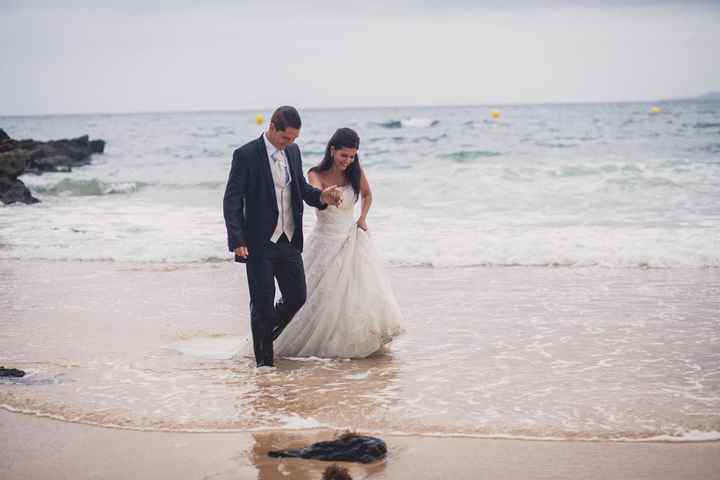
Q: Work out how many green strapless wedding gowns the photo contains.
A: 0